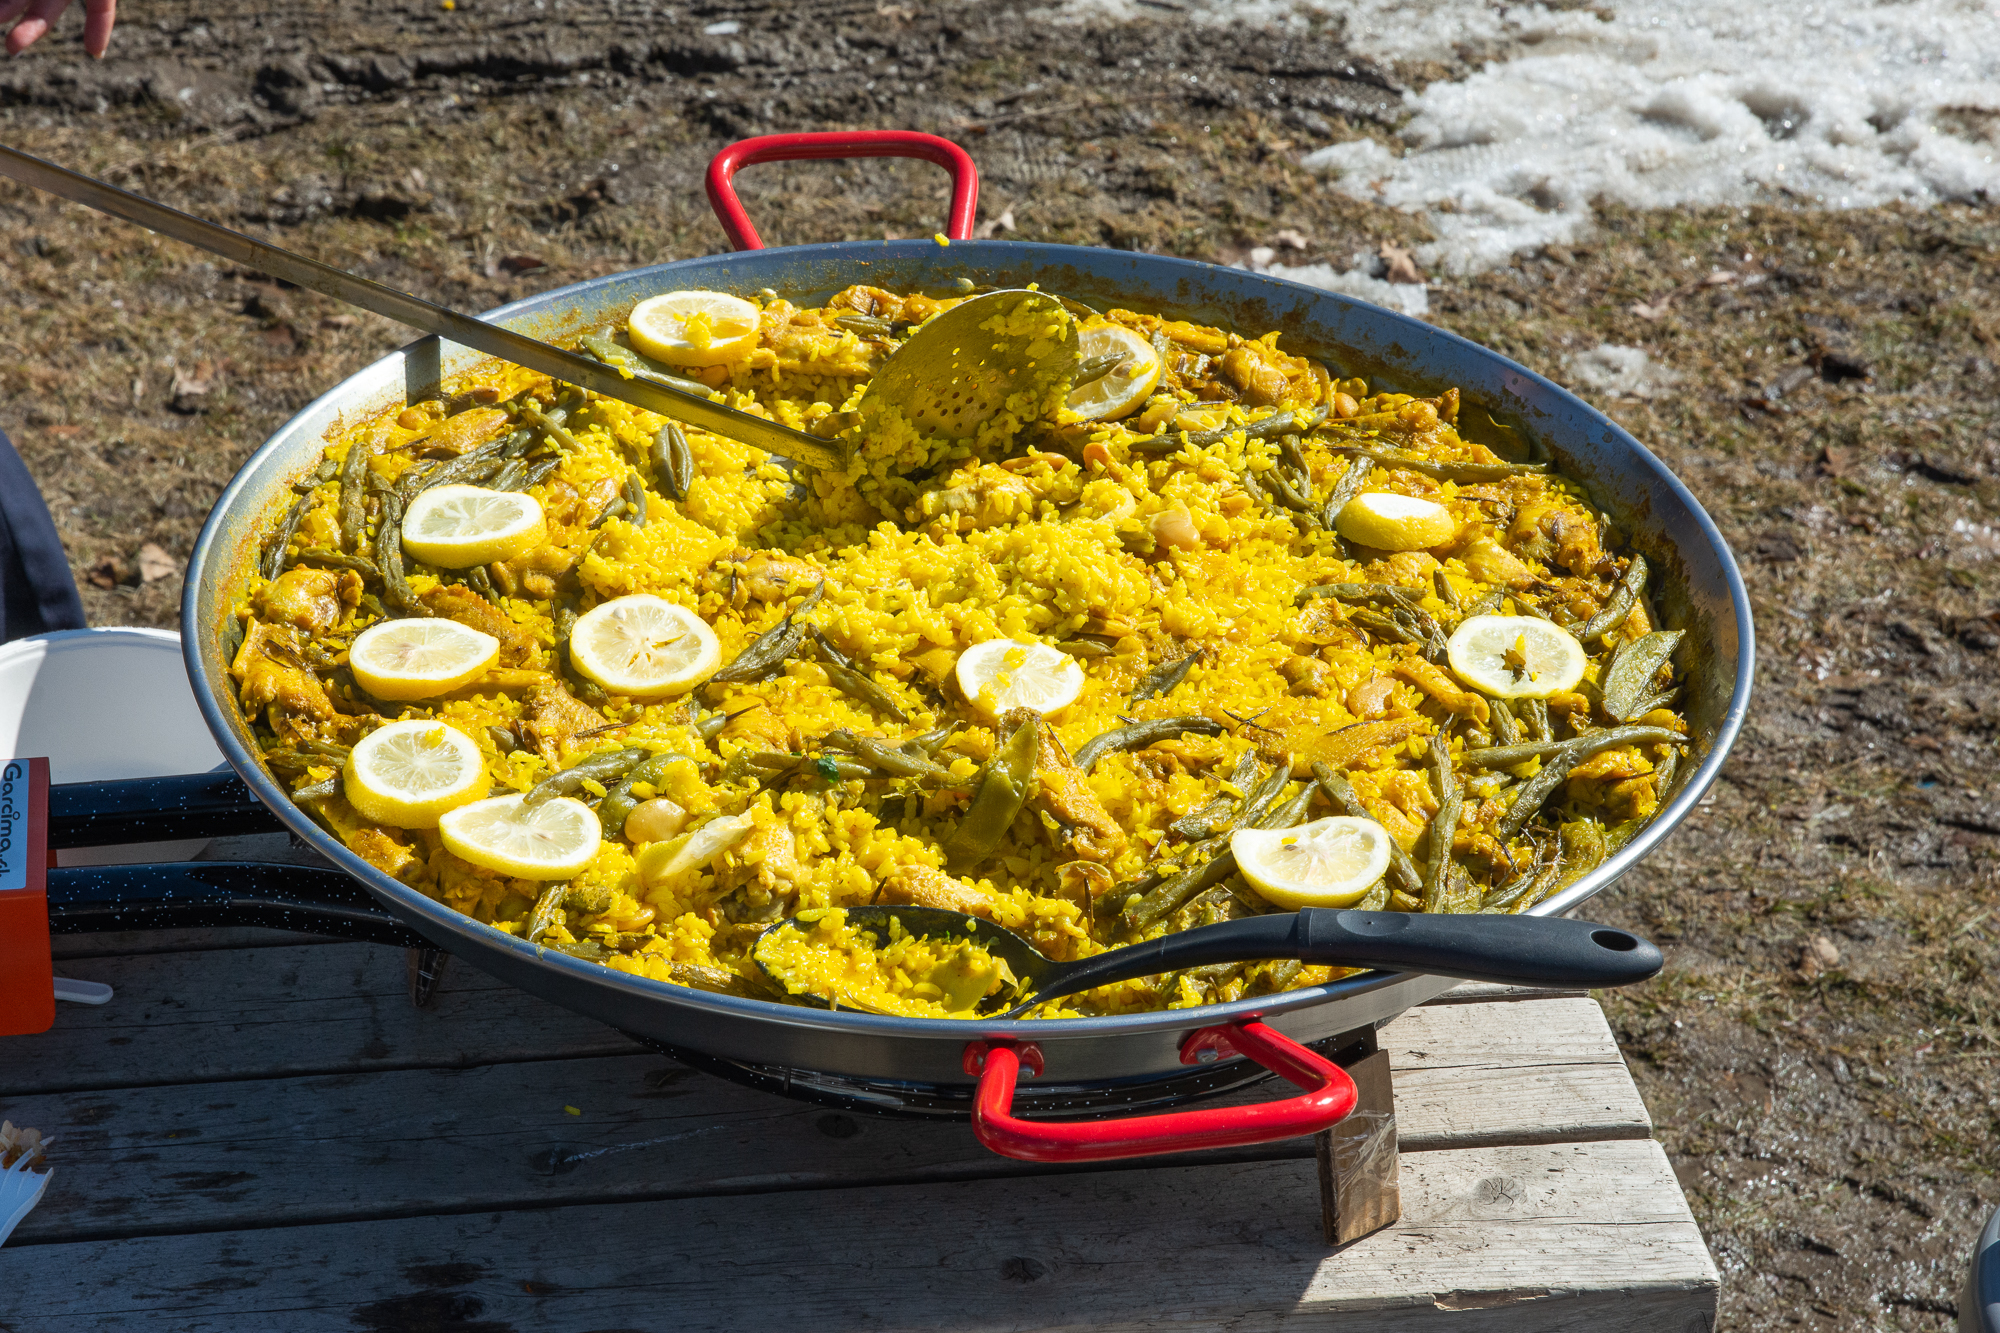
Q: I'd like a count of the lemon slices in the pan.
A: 11